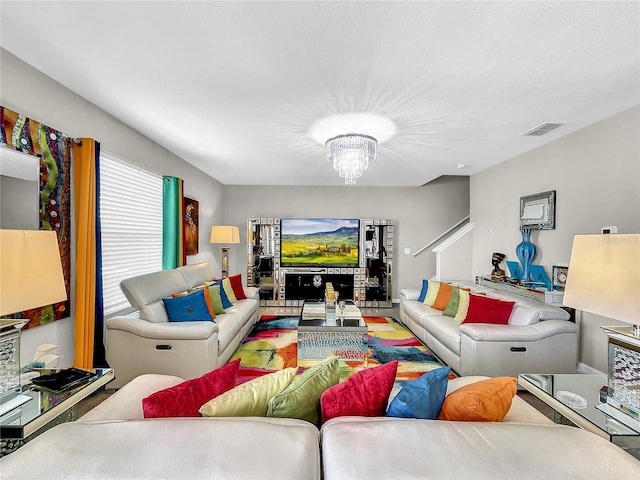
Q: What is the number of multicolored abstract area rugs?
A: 1